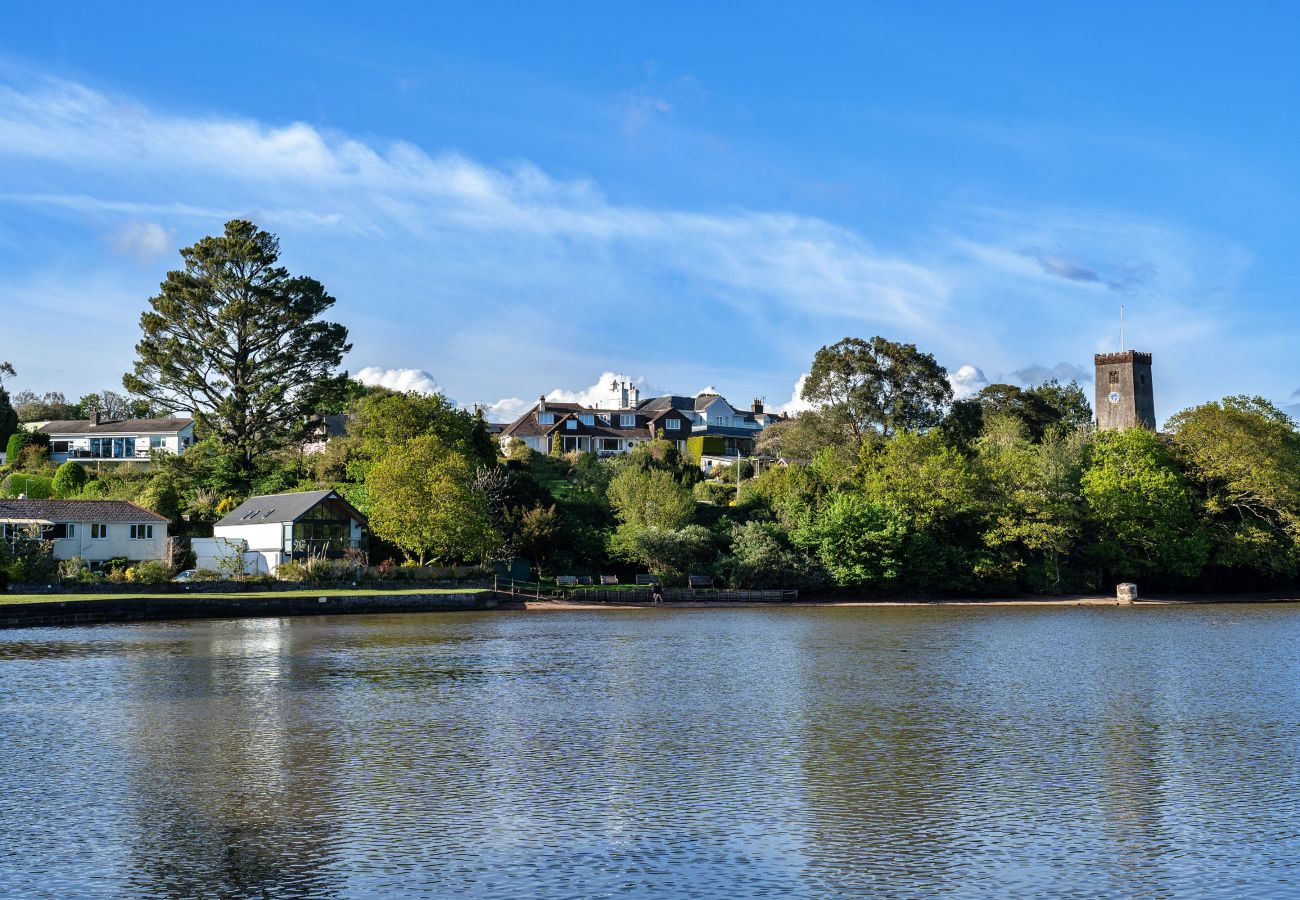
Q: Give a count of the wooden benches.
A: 5